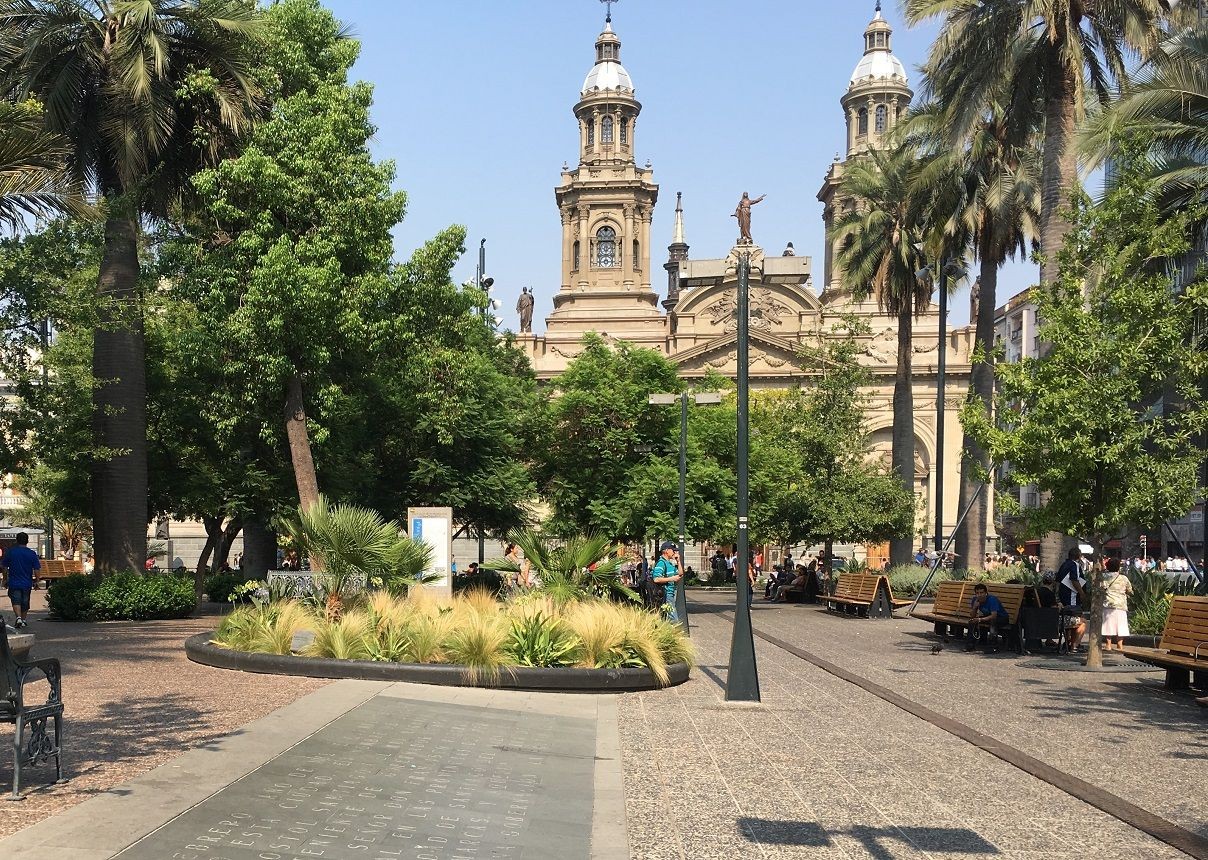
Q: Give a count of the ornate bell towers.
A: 2